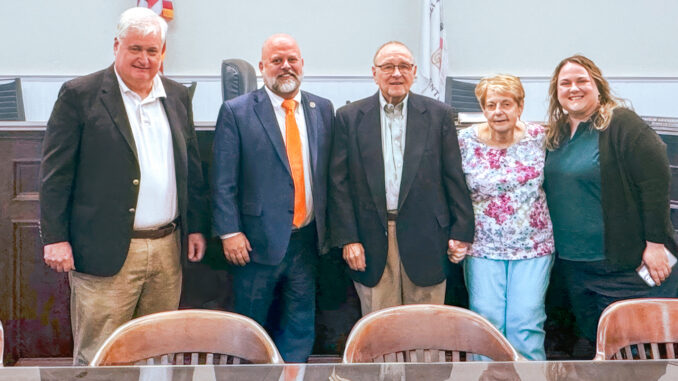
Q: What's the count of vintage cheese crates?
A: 0